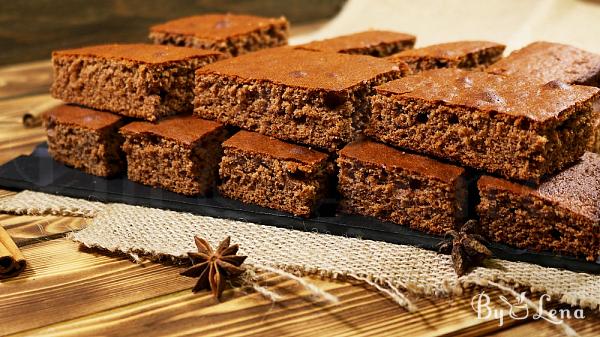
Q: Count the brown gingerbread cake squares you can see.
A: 12